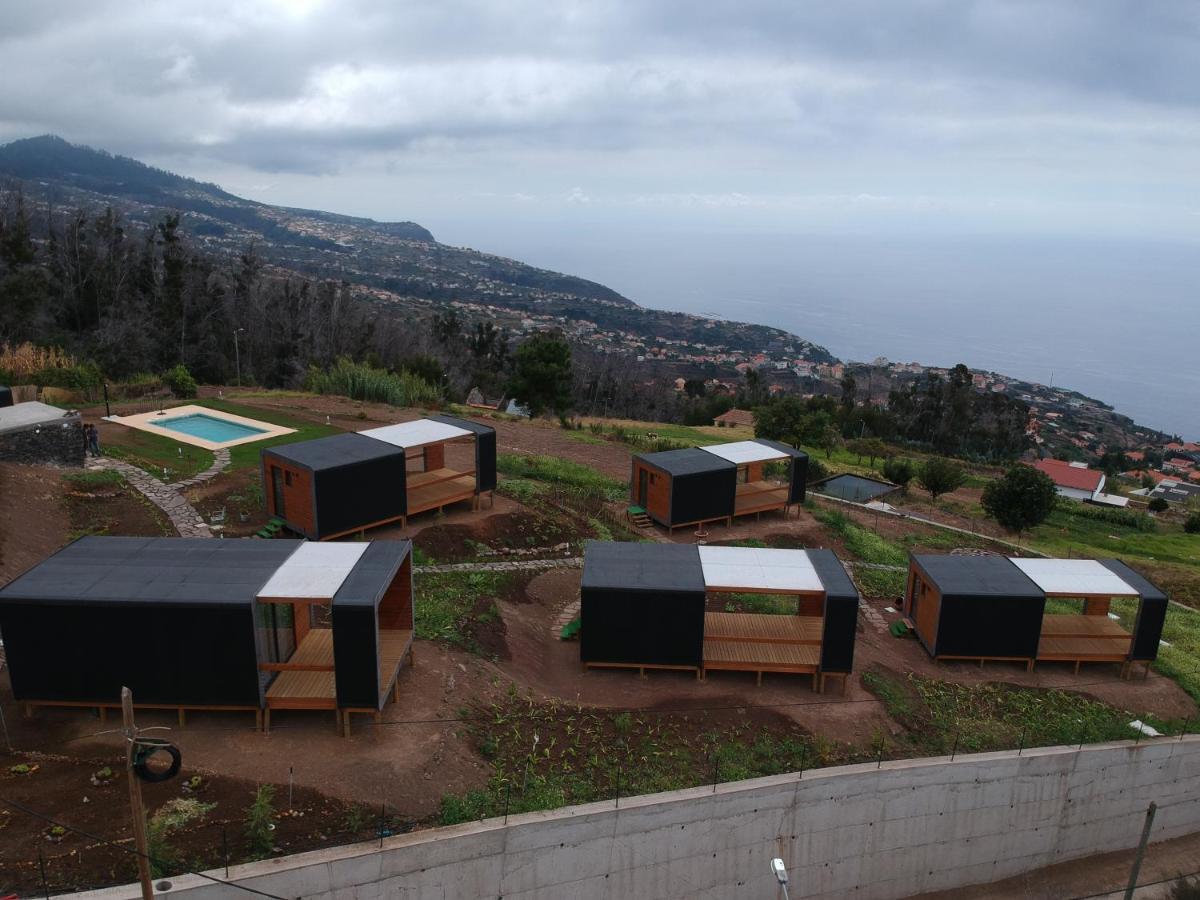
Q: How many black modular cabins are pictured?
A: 5